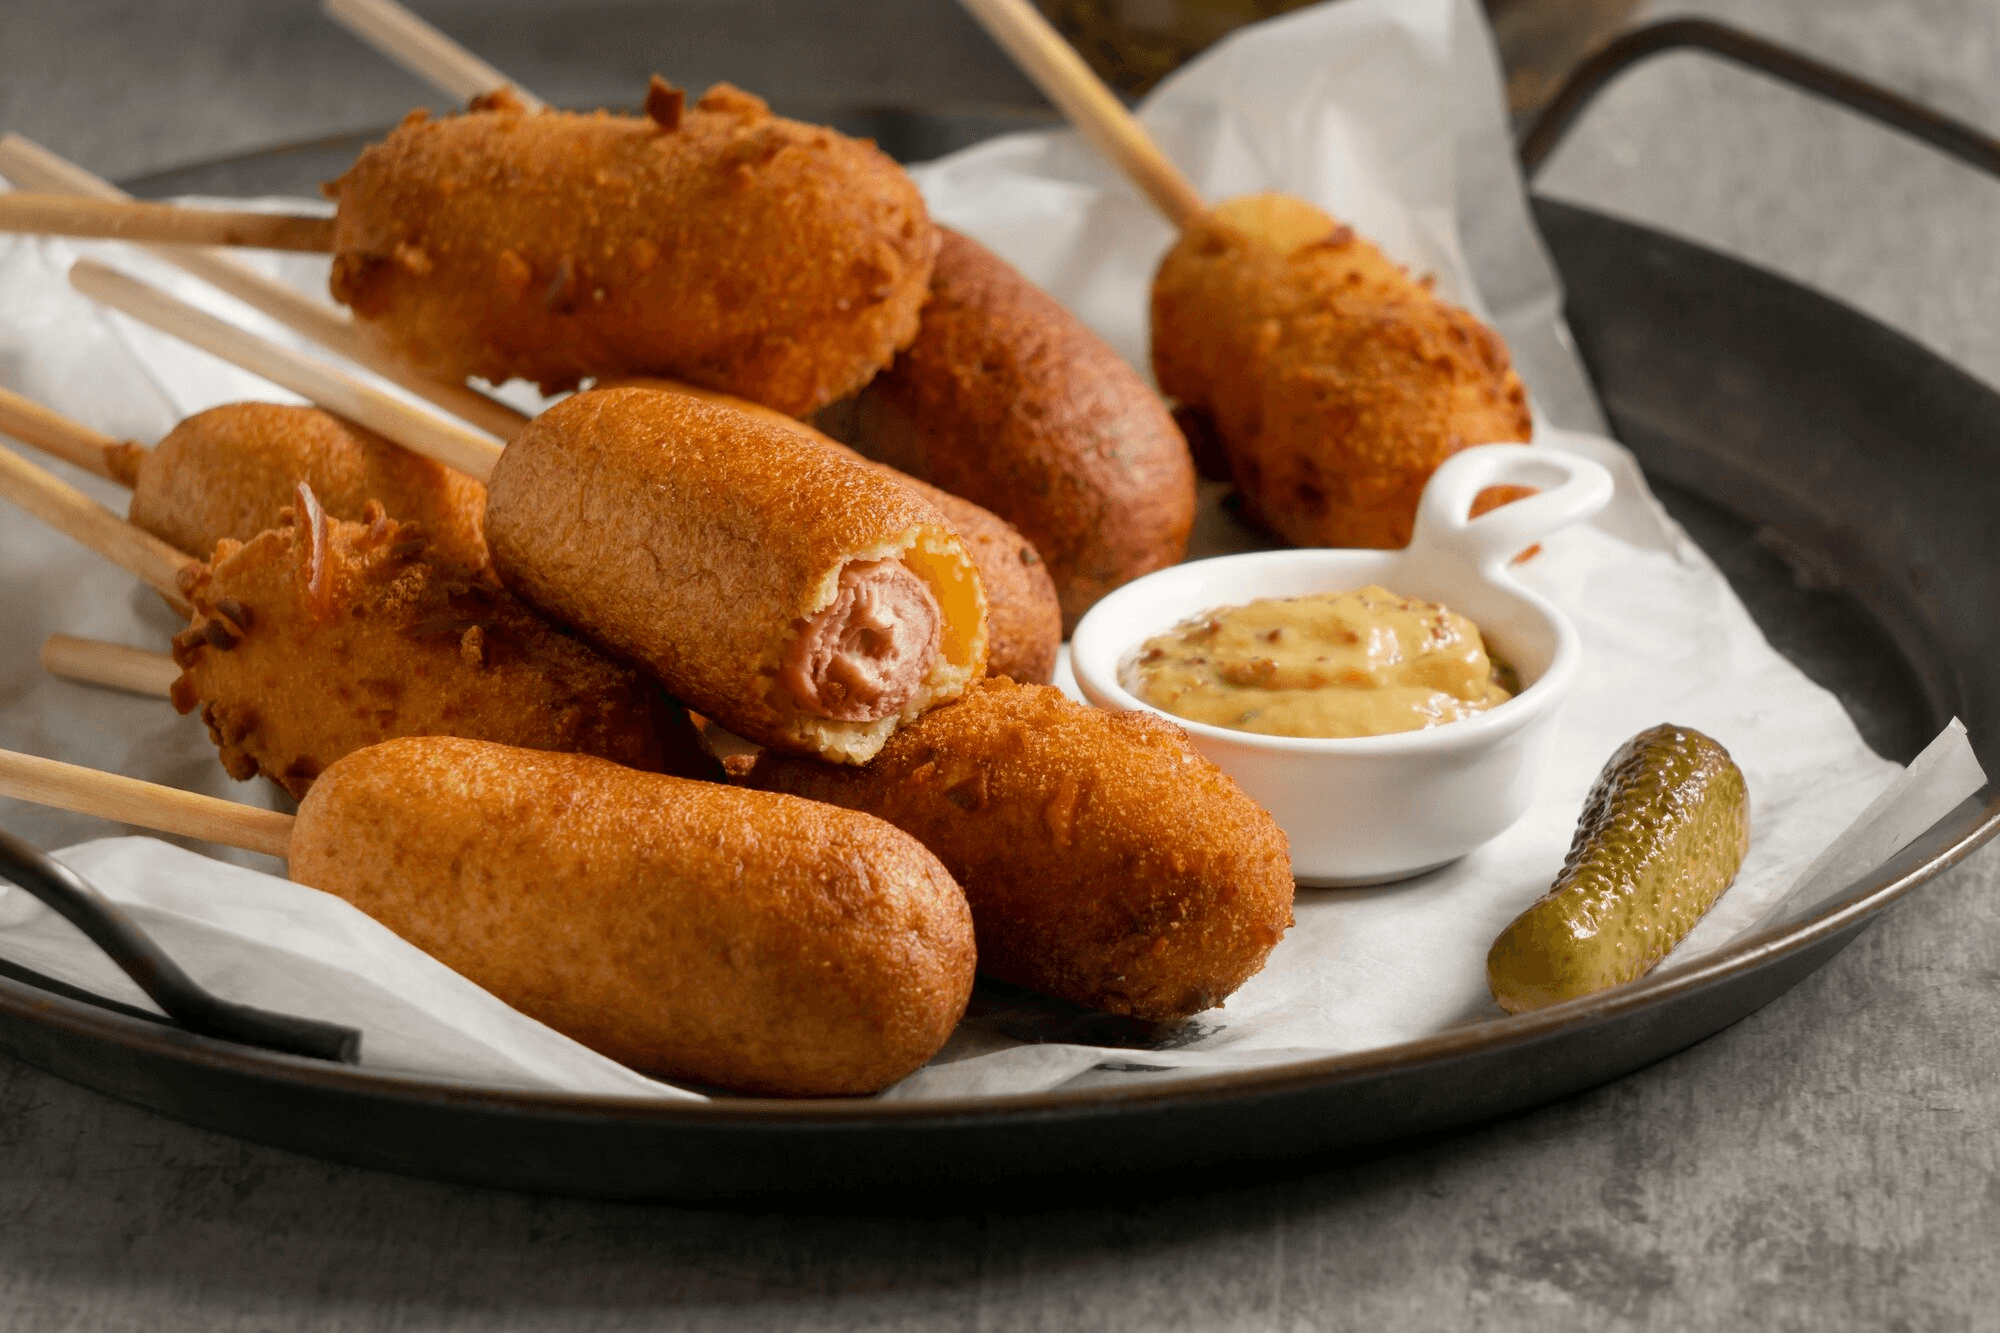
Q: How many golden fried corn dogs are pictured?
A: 9